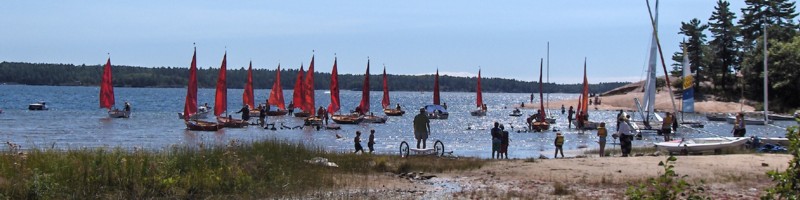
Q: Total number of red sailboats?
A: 14